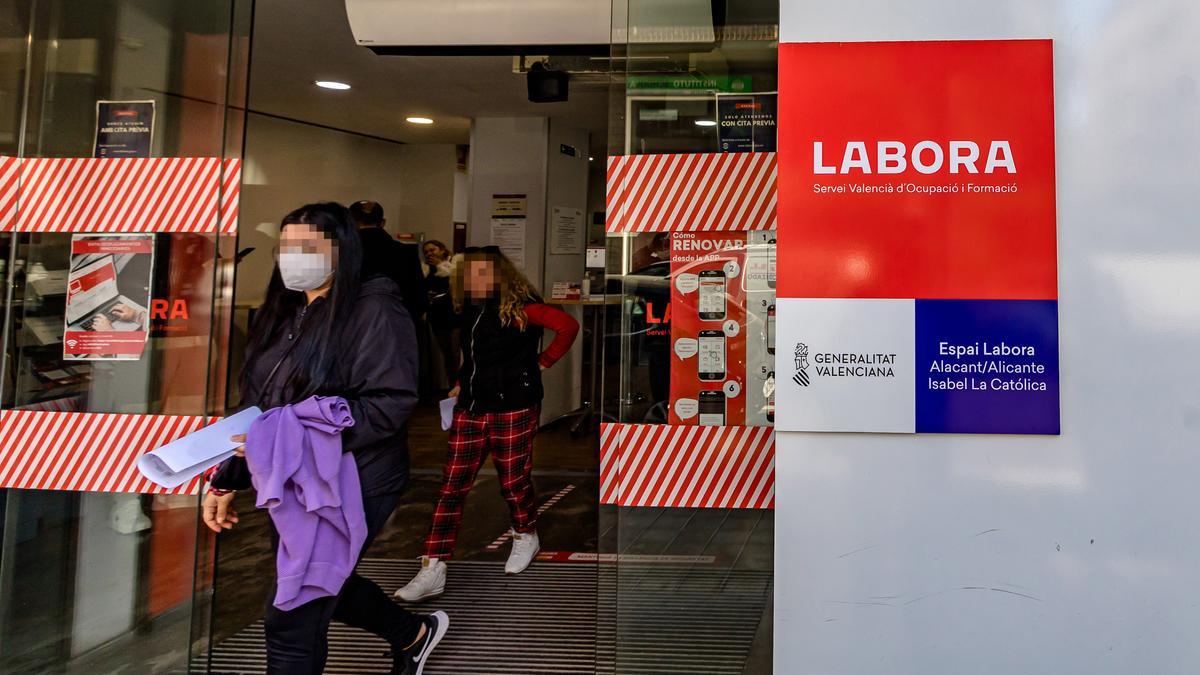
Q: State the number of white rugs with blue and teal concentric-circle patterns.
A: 0